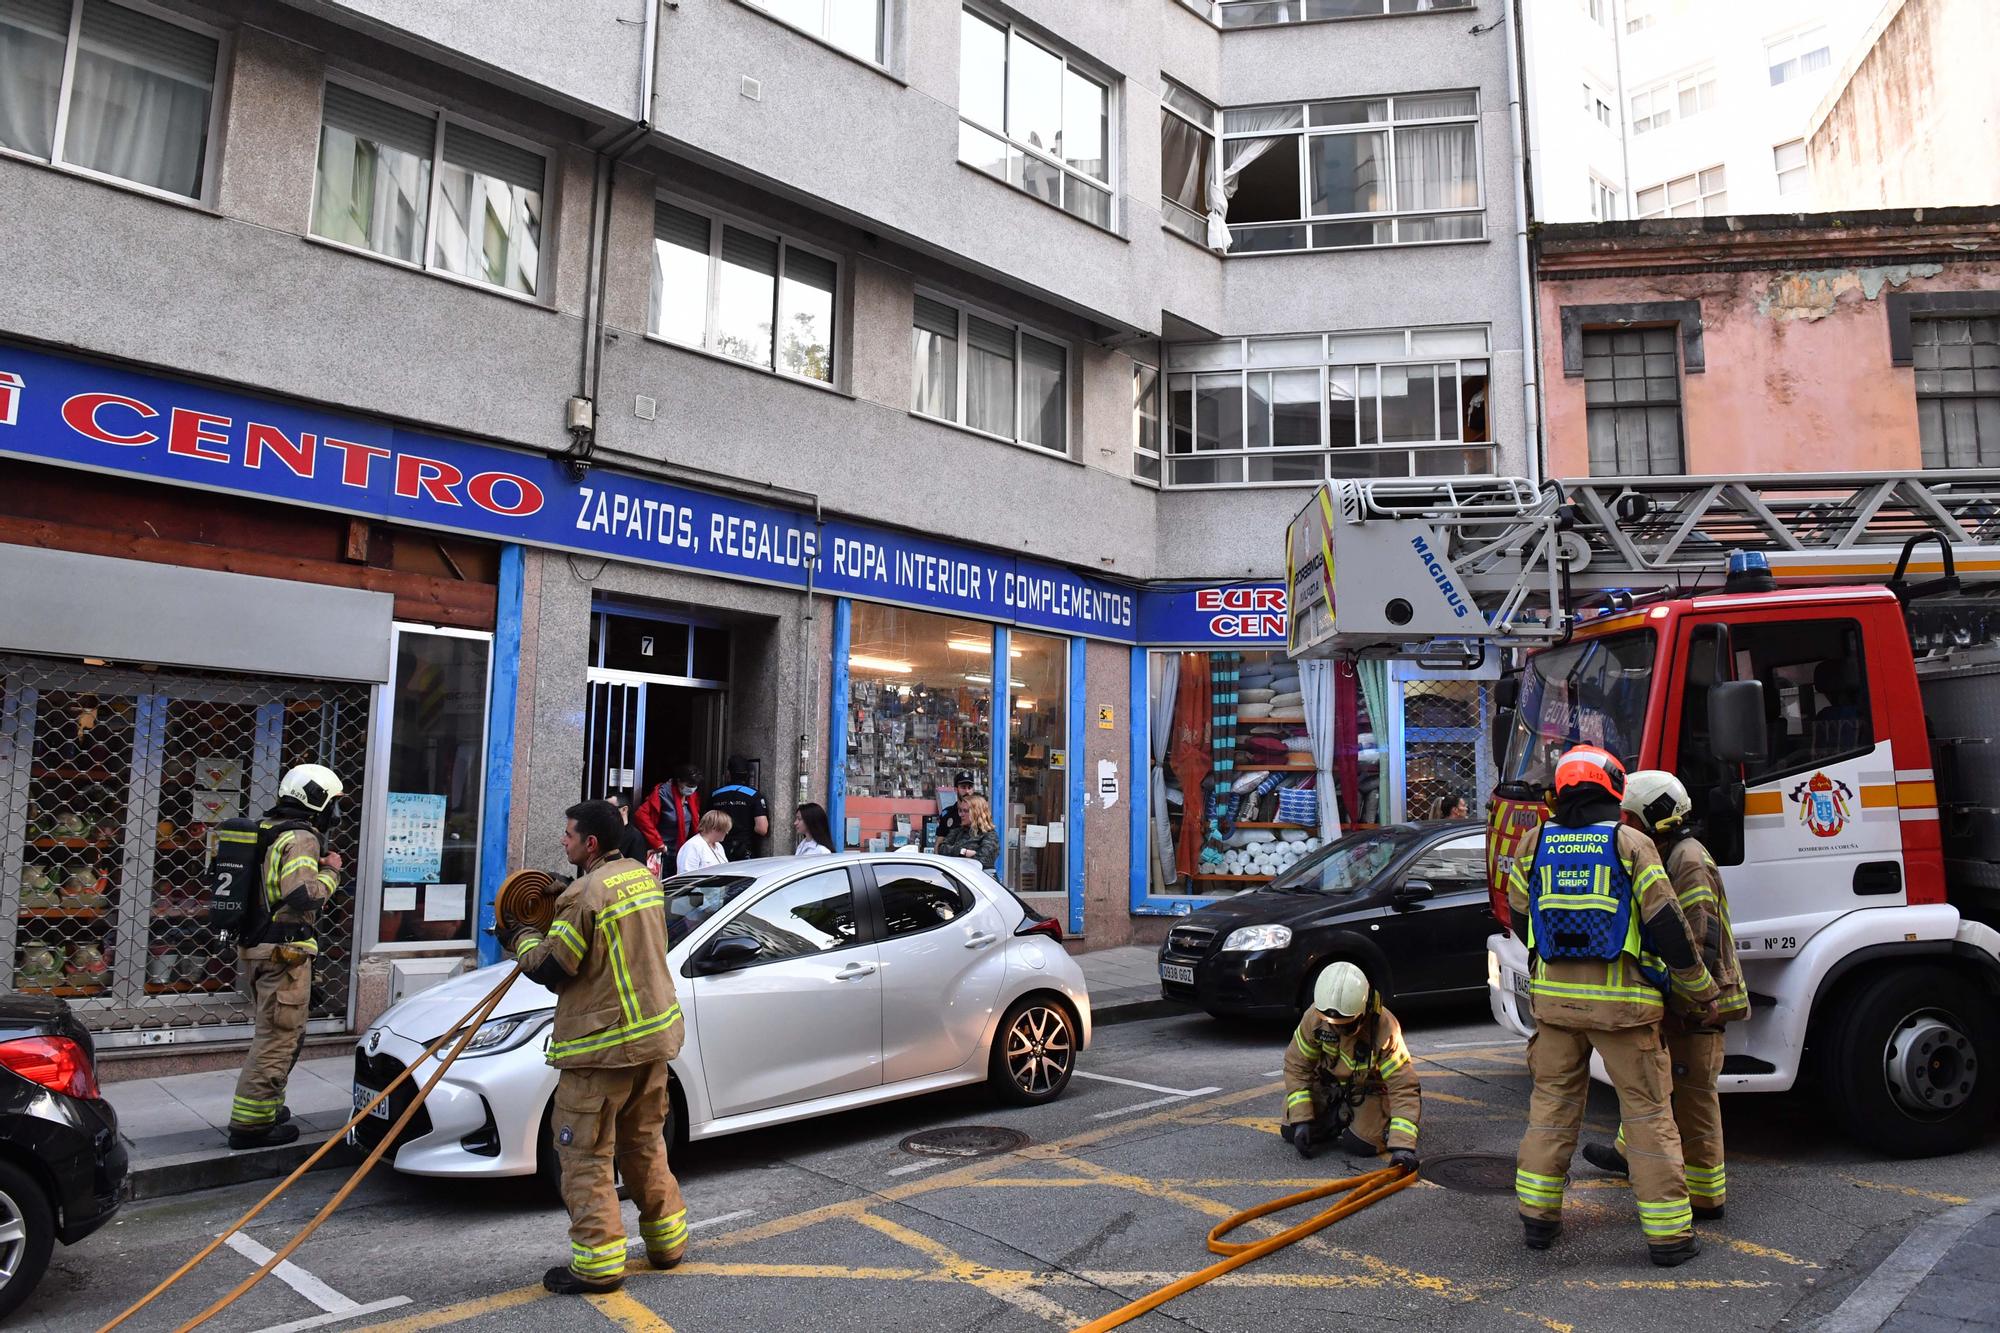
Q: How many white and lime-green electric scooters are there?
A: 0